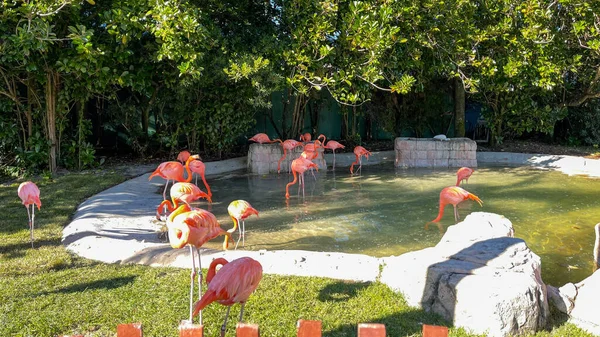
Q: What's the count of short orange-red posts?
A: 6